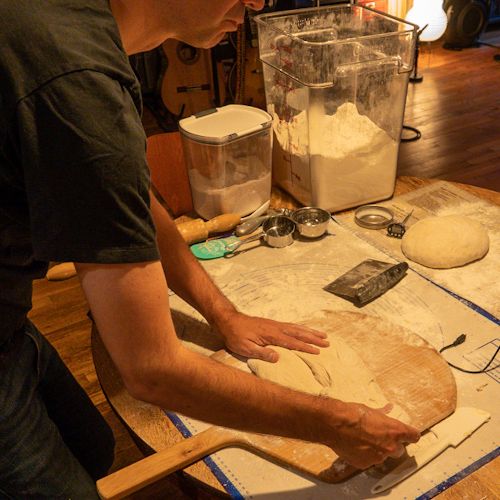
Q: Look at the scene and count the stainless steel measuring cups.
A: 2